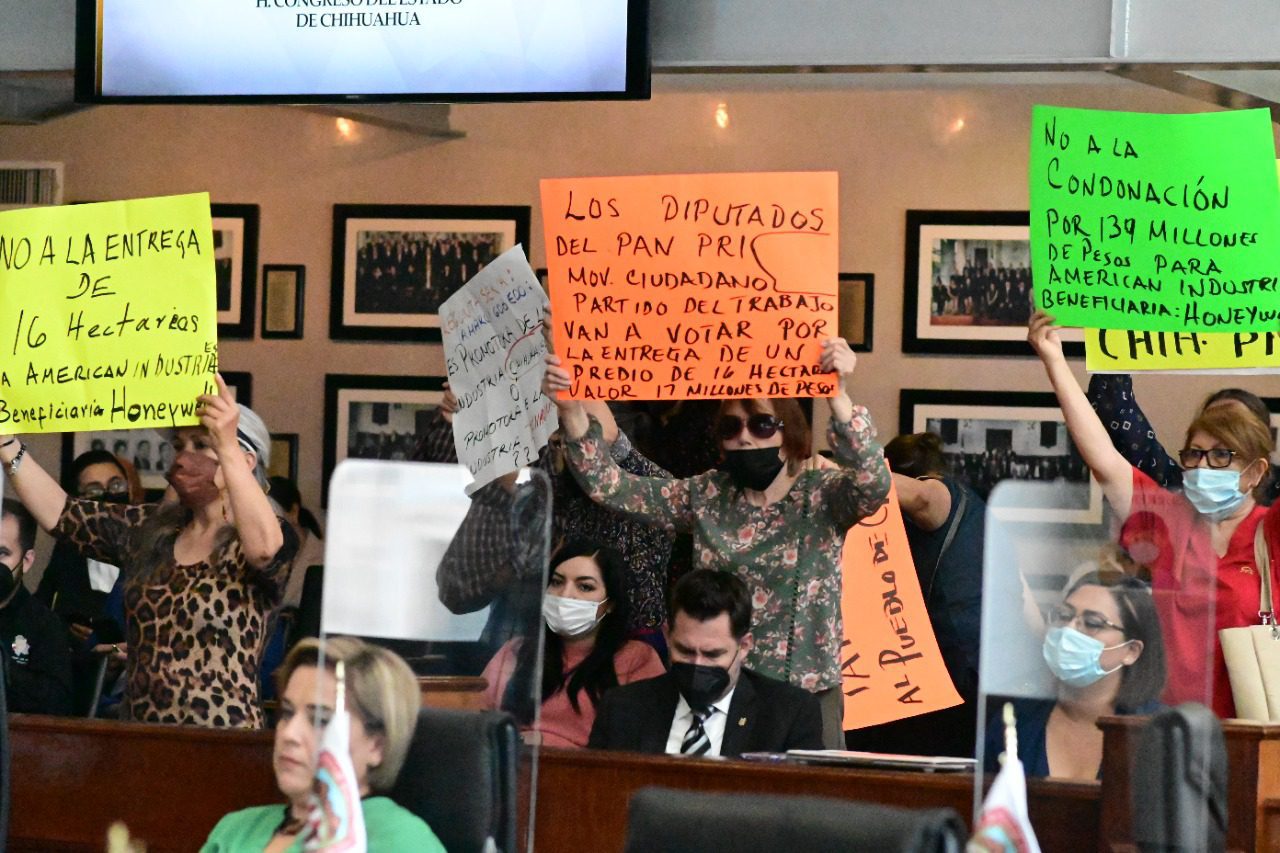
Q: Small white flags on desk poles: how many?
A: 2